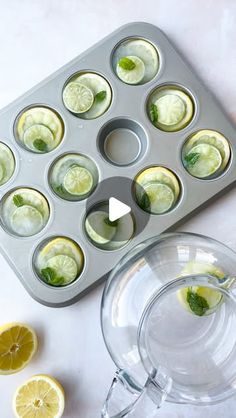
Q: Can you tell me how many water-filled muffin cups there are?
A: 11